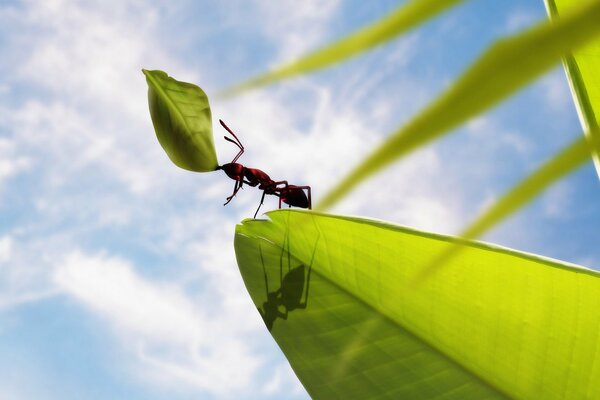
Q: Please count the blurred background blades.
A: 3